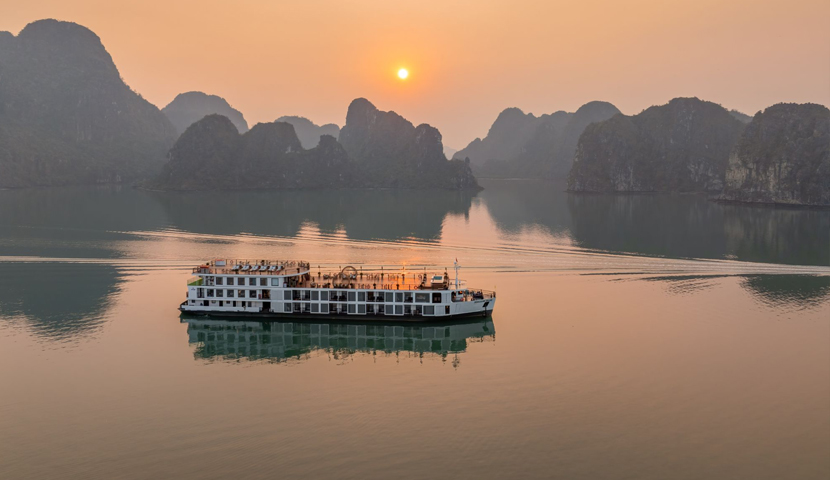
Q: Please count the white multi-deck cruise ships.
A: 1